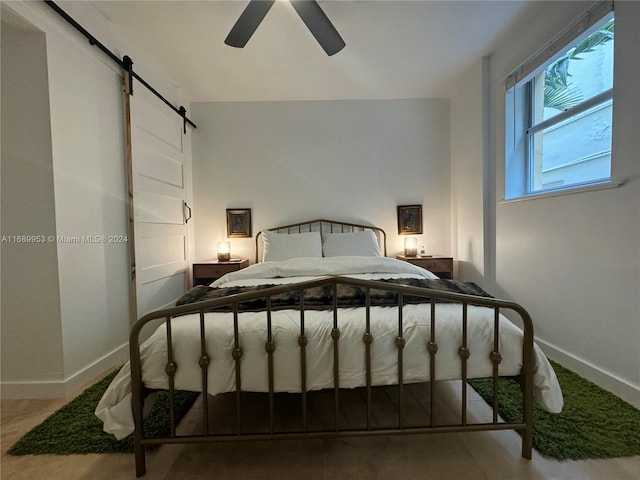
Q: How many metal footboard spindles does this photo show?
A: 11